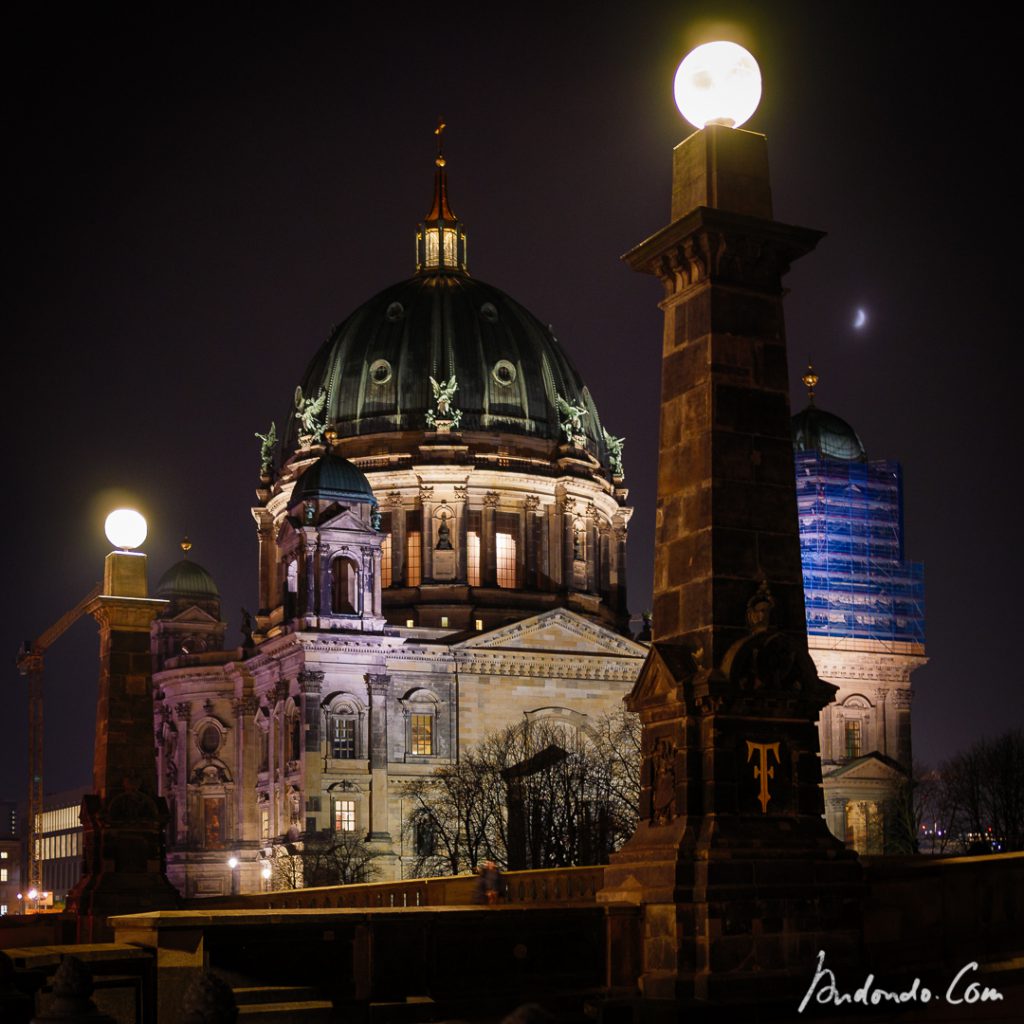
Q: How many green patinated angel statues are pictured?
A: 5